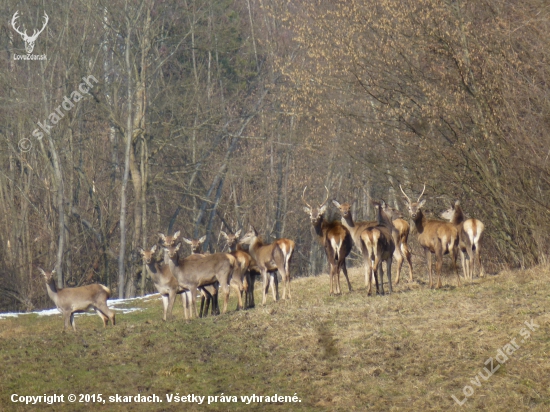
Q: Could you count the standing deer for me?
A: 12